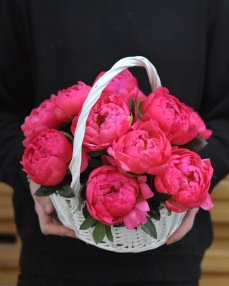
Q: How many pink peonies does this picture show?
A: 10